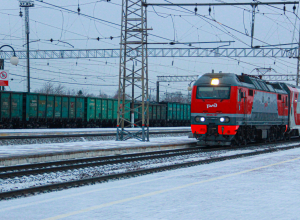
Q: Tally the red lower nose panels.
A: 2